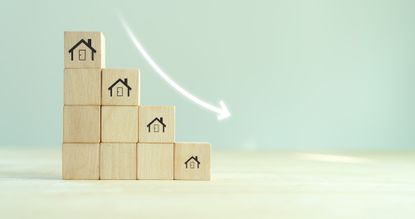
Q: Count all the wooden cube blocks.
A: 10